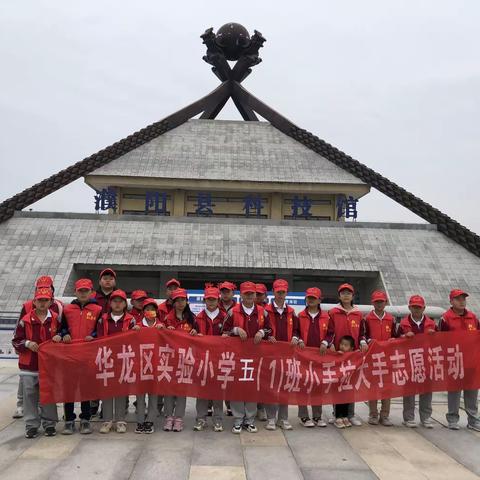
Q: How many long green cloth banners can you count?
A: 0